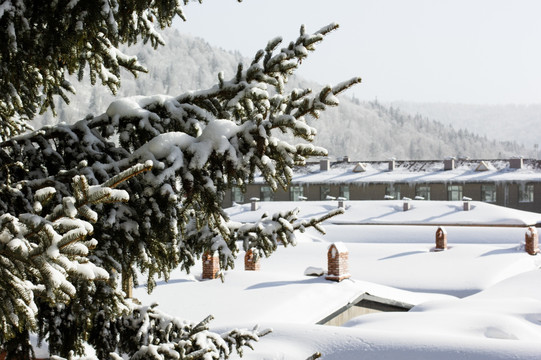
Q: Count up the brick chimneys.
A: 5